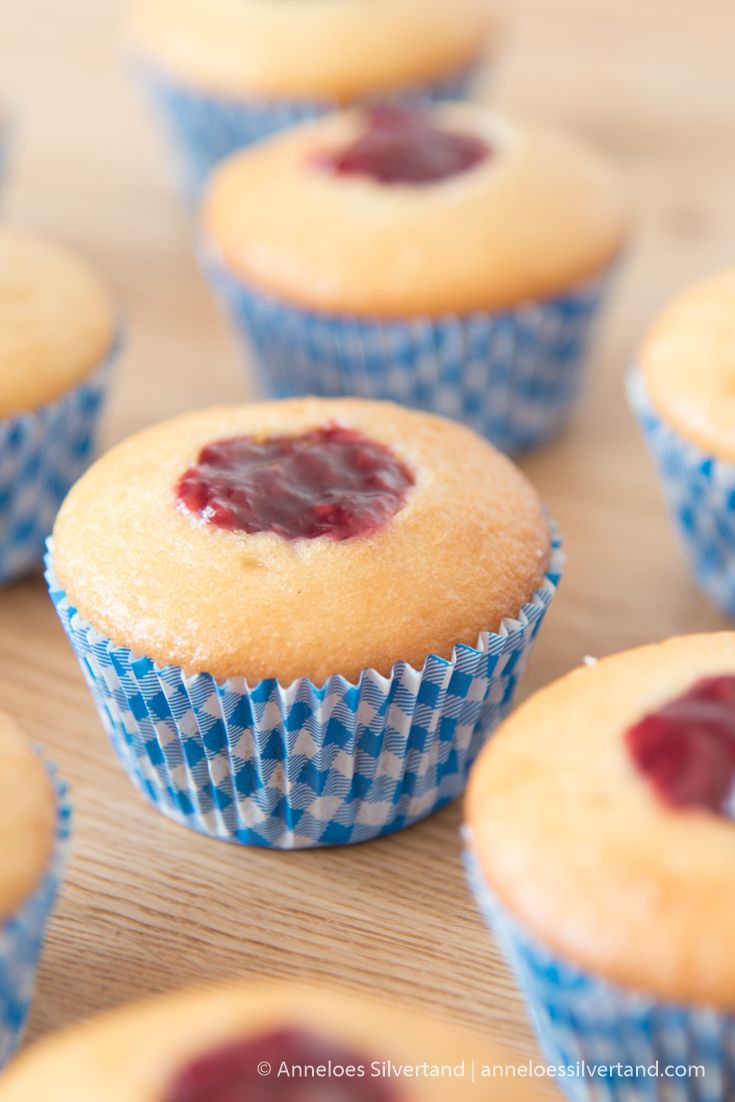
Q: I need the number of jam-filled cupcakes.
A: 4